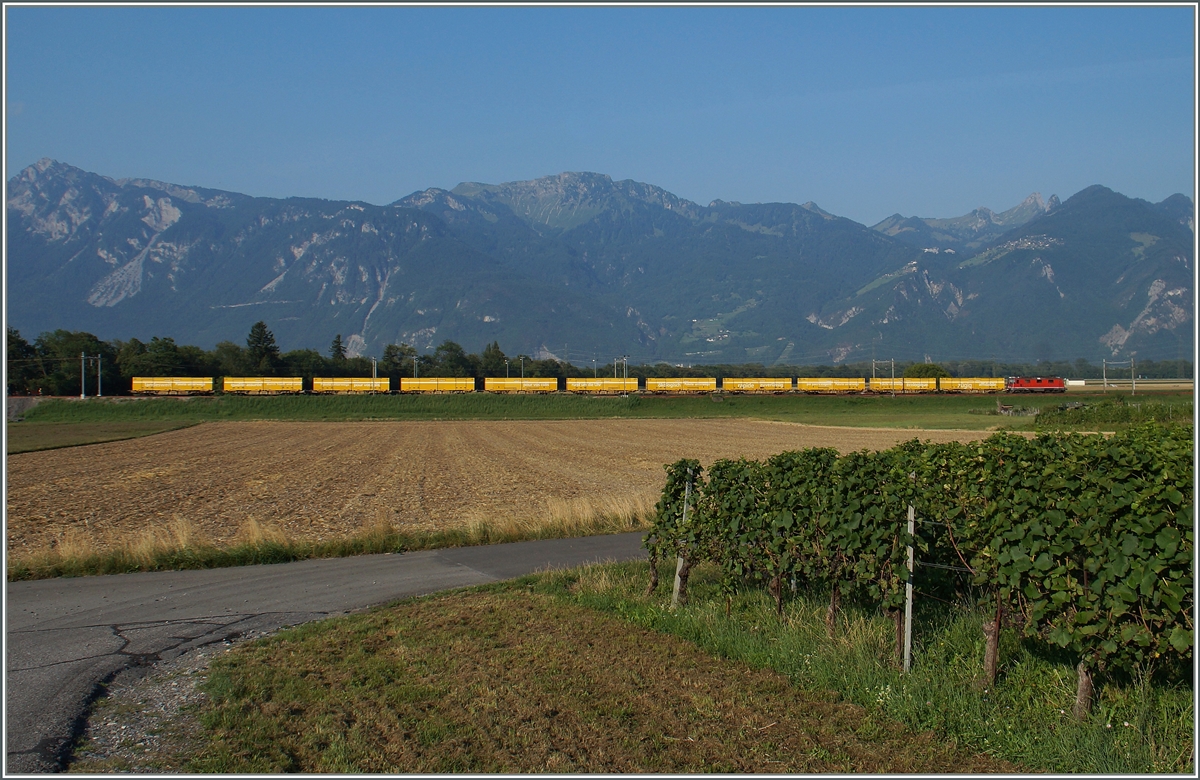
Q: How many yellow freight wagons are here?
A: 11